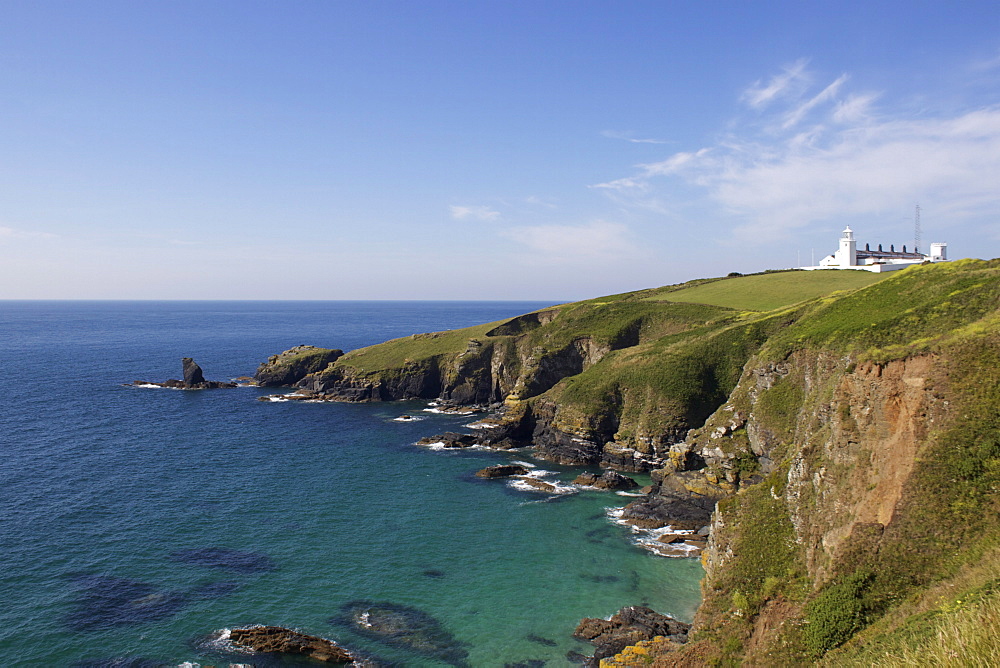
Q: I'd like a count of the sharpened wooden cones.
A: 0